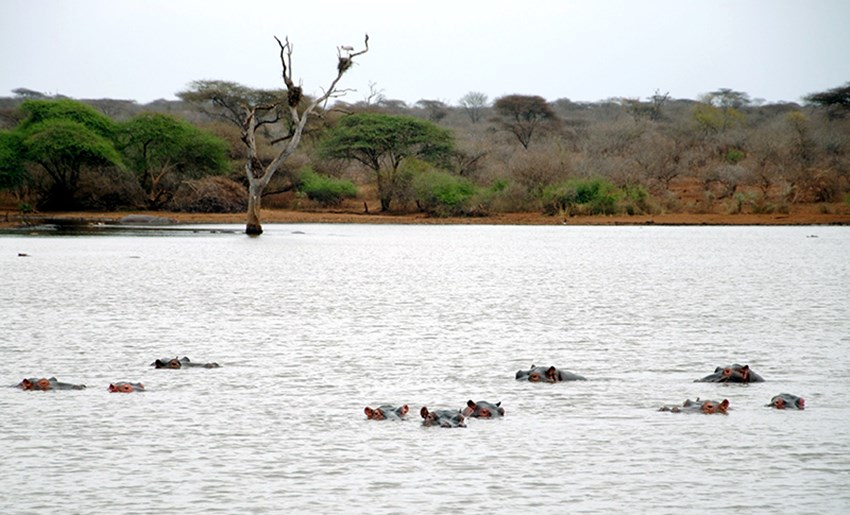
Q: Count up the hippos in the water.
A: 10